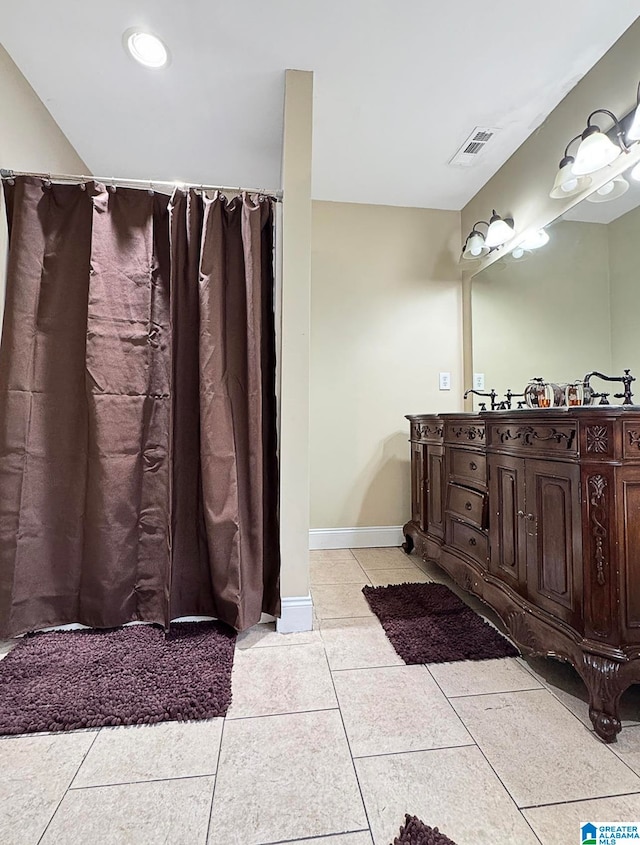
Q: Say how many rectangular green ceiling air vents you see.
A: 0